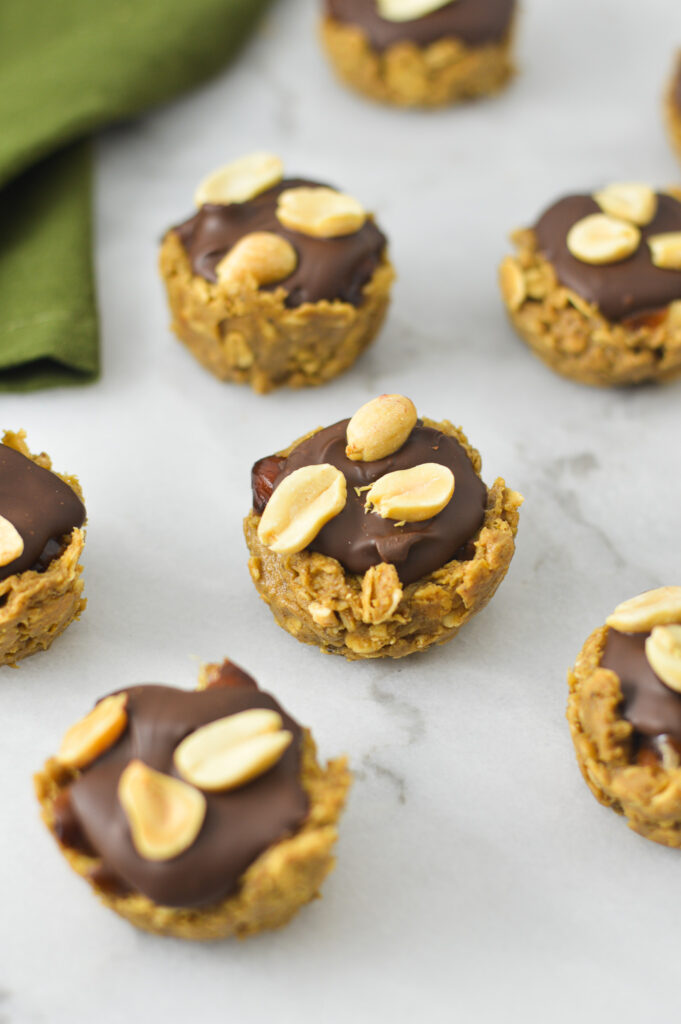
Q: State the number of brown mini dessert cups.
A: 8